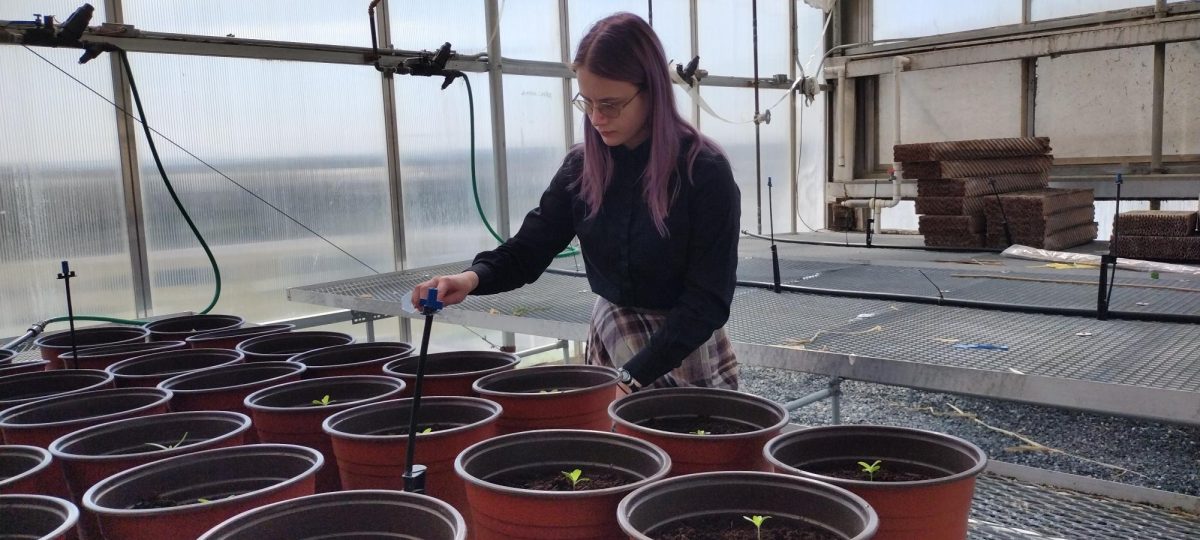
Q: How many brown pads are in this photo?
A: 11